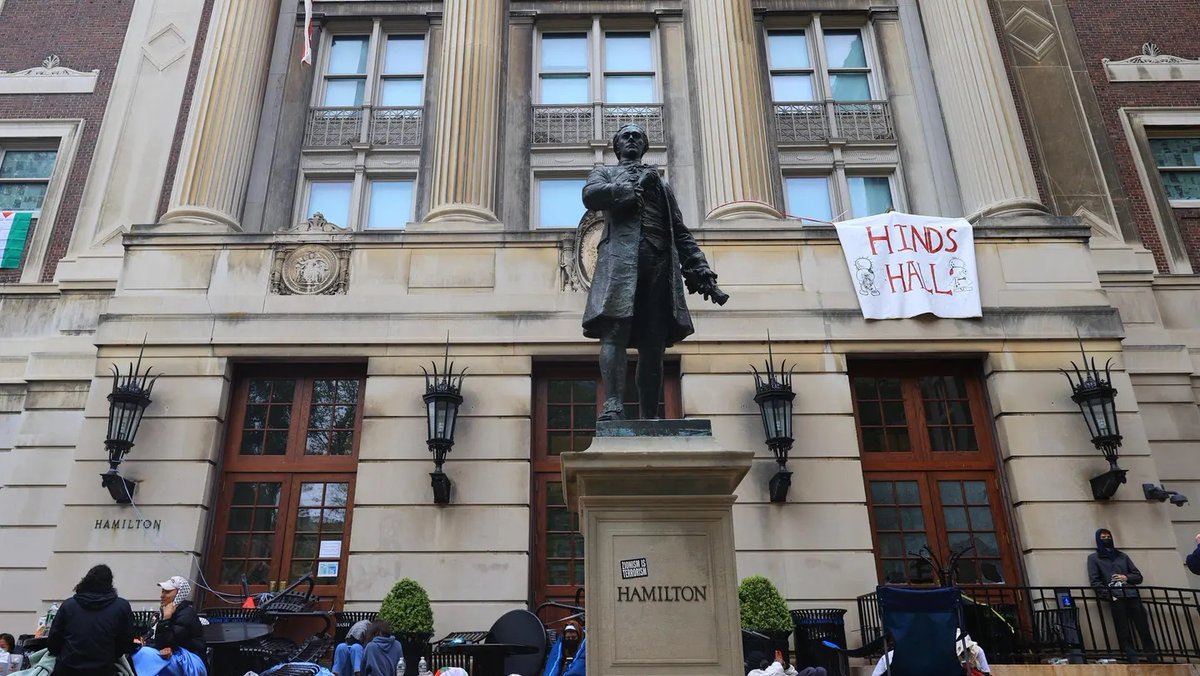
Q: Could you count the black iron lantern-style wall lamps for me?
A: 4